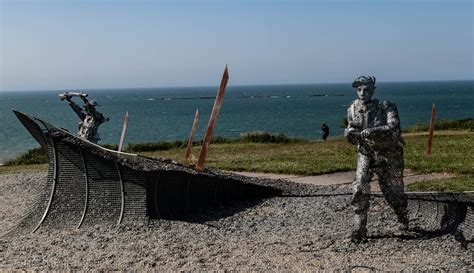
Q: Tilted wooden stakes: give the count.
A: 4